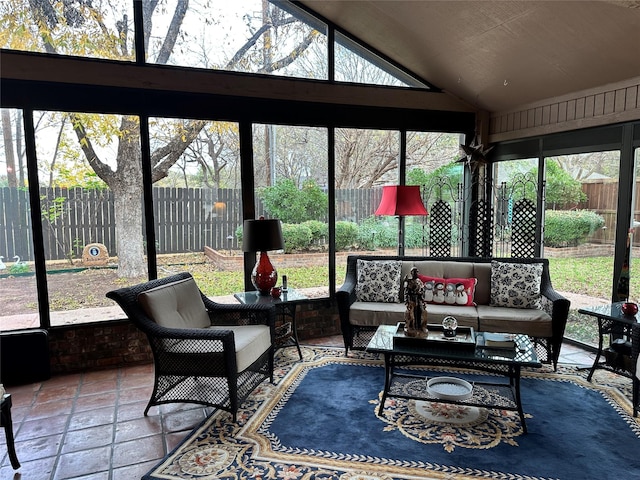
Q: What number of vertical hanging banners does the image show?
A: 0